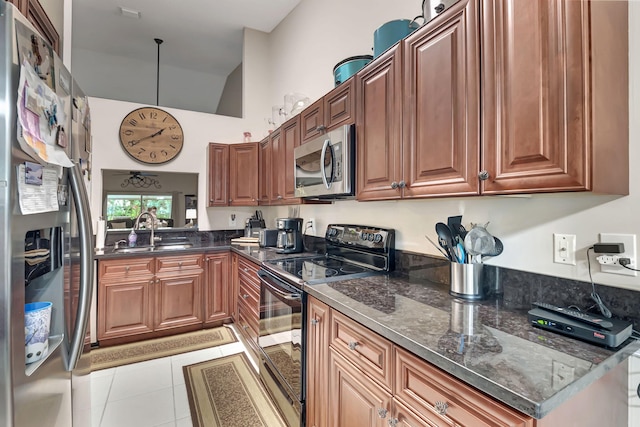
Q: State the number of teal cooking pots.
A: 2